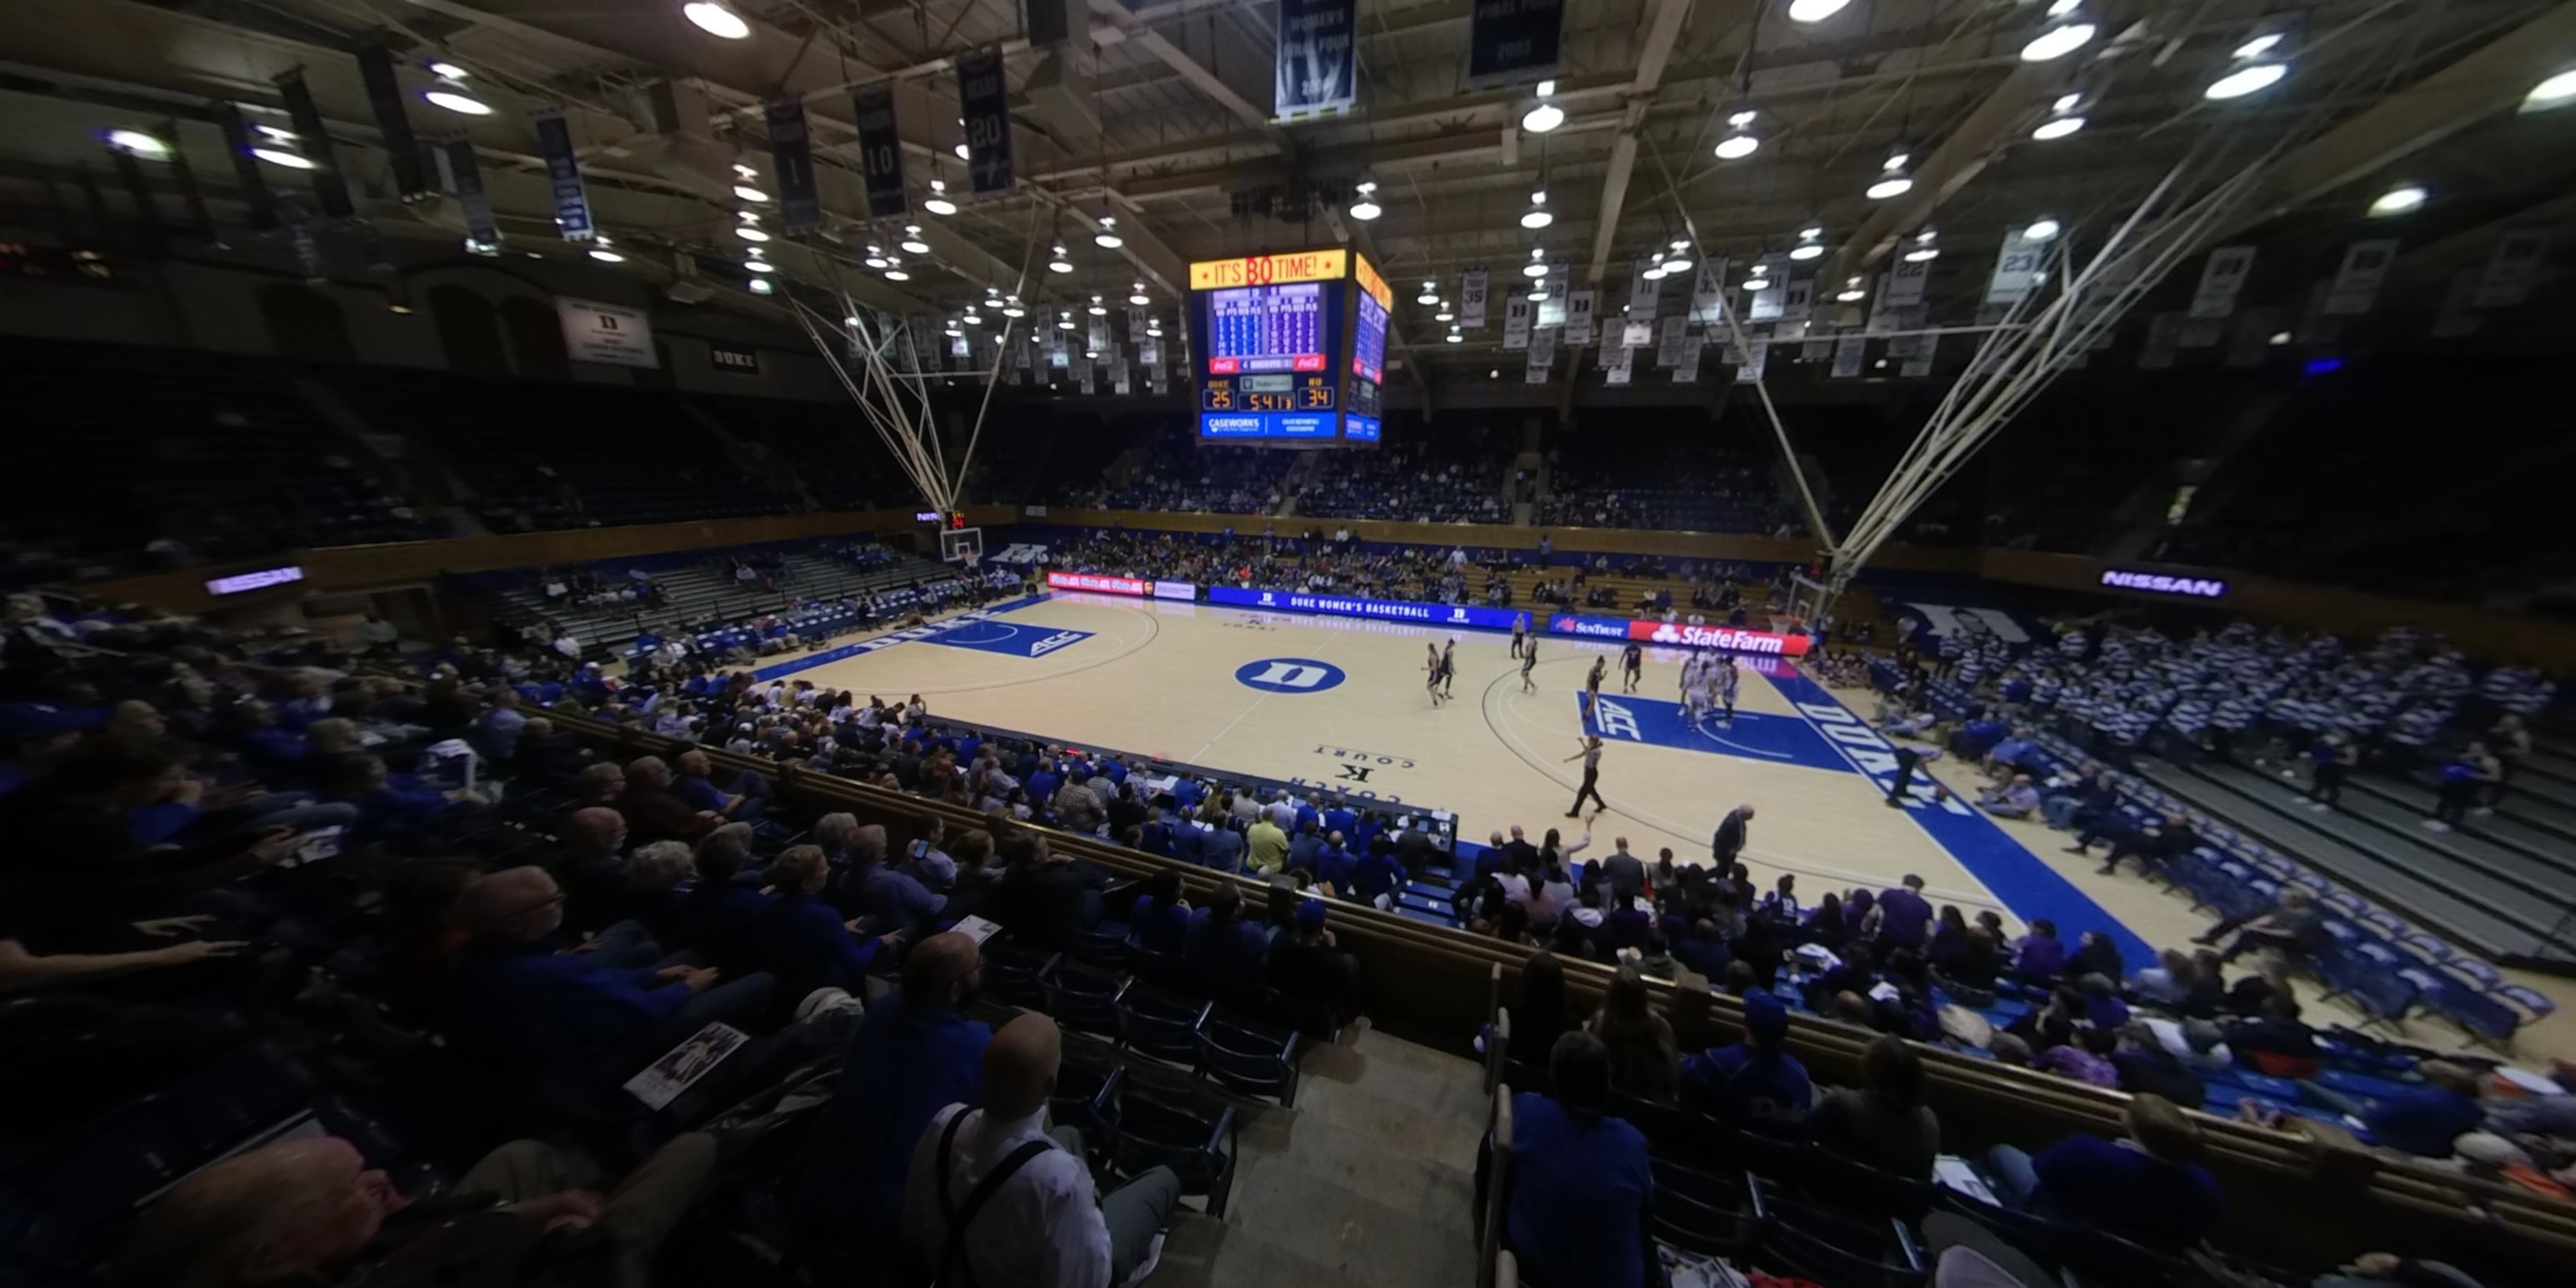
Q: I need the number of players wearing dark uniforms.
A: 5